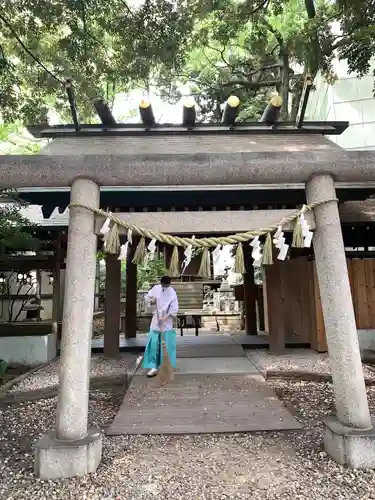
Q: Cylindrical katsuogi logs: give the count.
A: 5